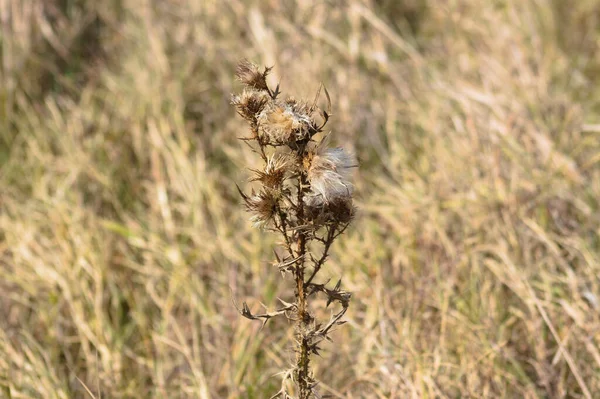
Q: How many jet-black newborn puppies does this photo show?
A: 0